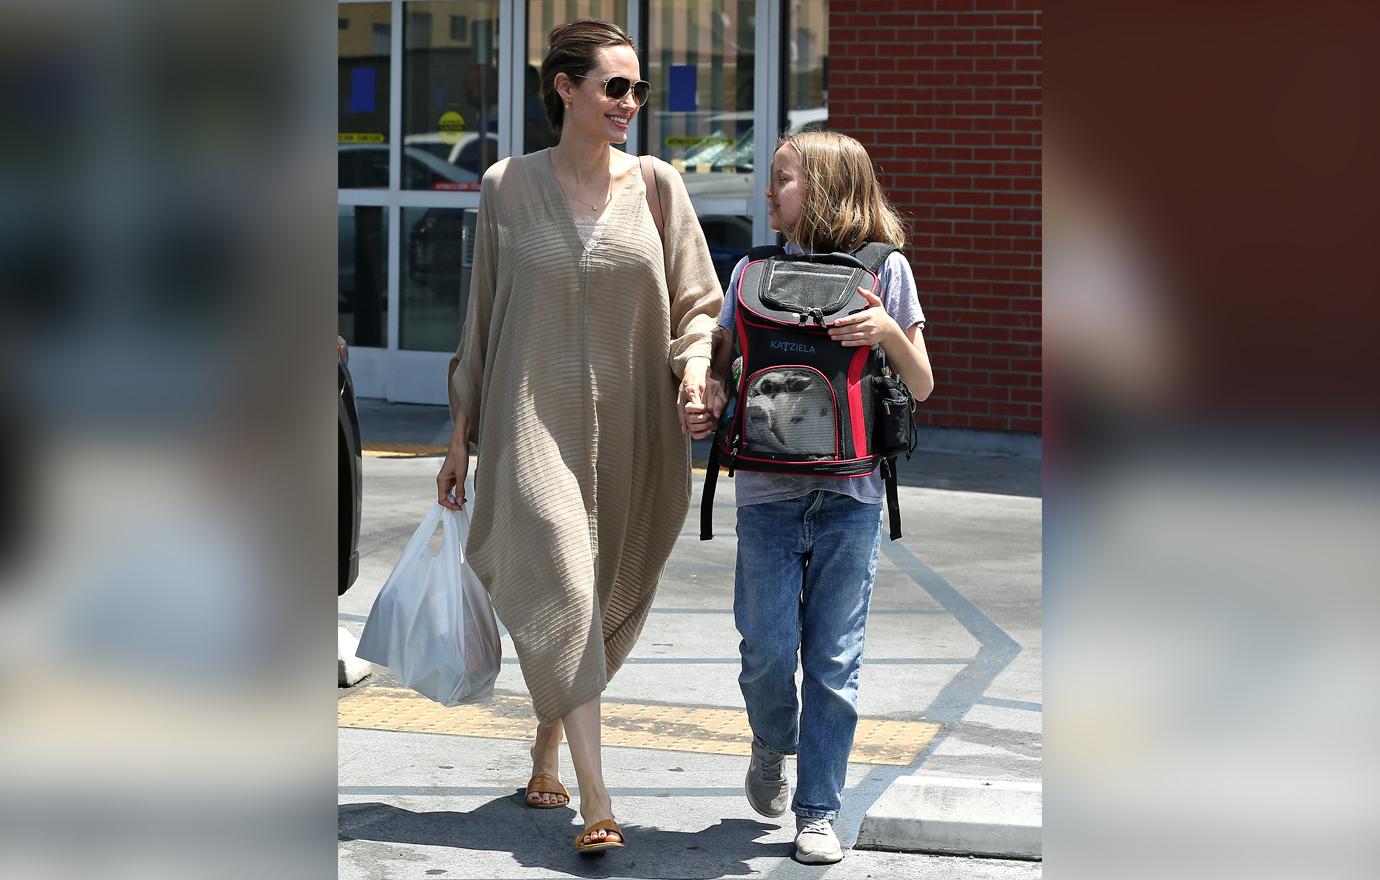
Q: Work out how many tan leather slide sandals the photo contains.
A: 2